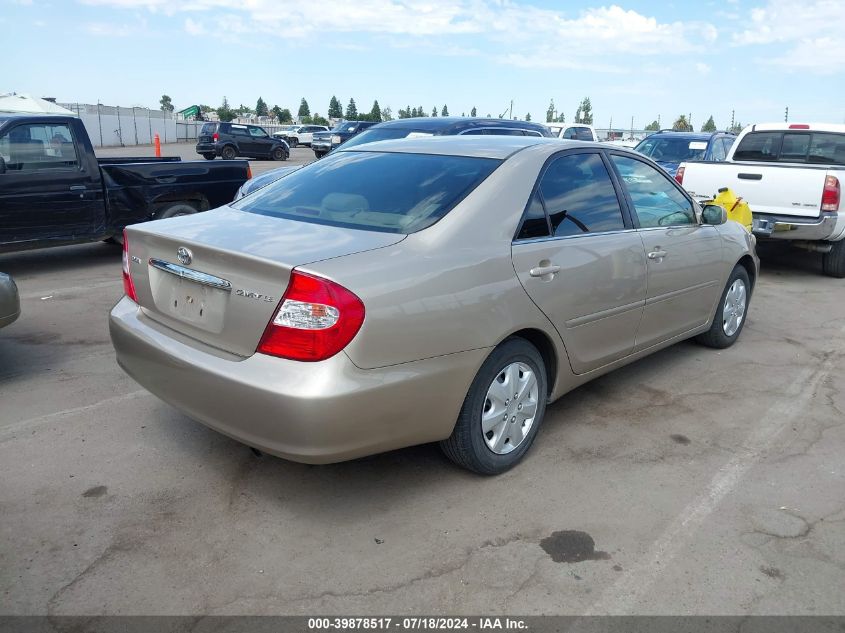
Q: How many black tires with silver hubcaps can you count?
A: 2